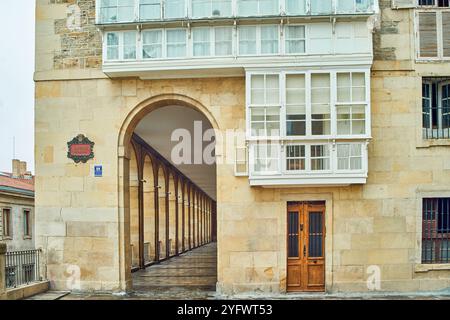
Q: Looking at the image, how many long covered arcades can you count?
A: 1